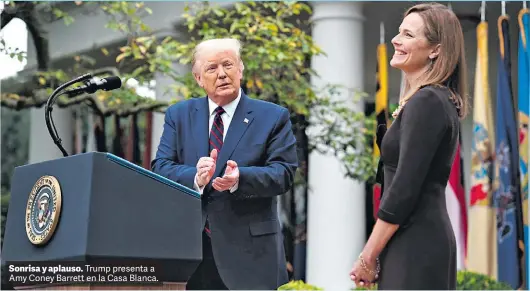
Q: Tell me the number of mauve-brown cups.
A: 0